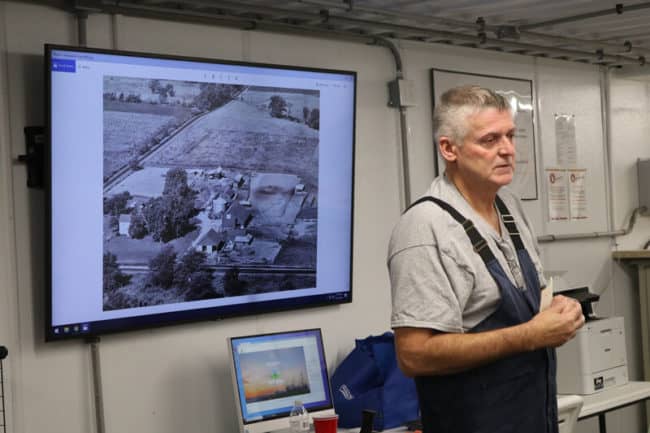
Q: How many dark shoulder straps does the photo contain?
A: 2